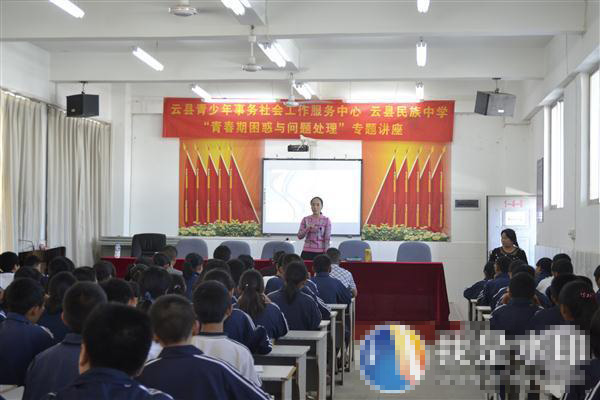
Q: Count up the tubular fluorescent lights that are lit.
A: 11